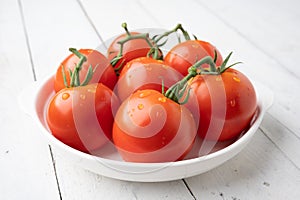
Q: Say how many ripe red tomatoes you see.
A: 7